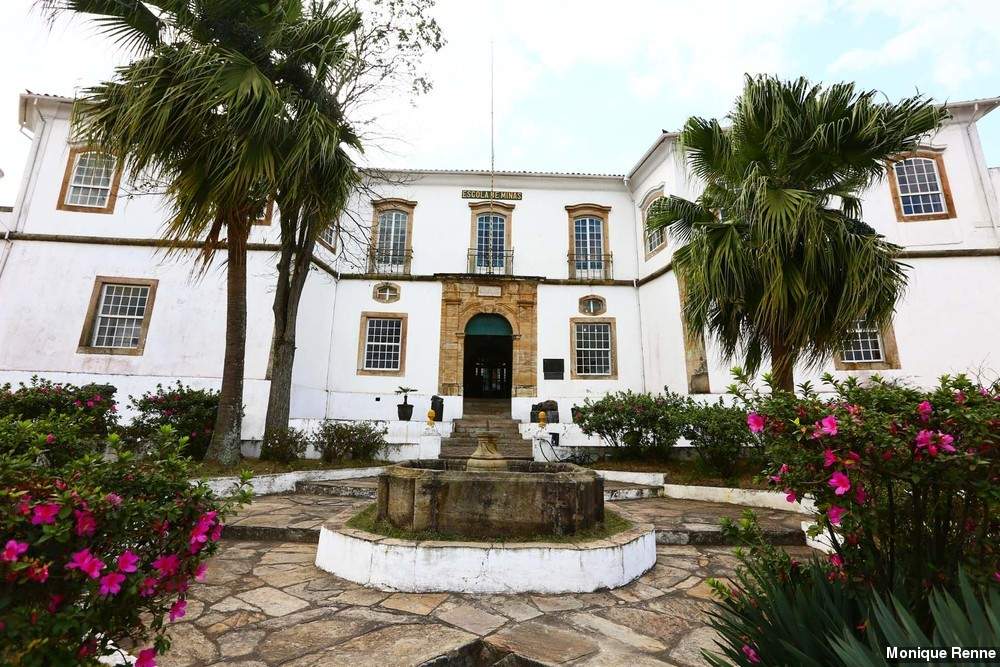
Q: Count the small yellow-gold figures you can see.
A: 2